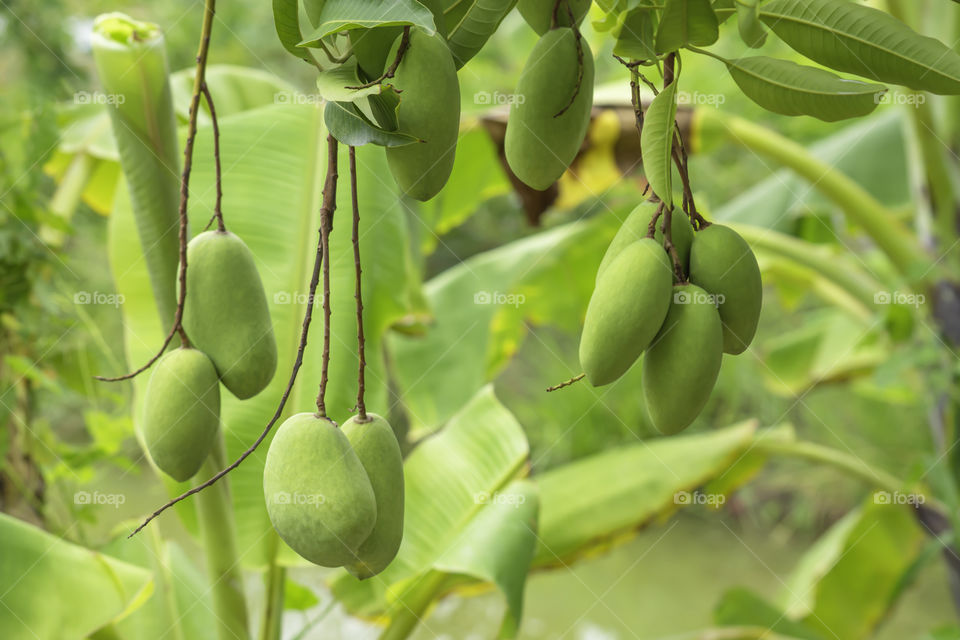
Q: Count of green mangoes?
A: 11